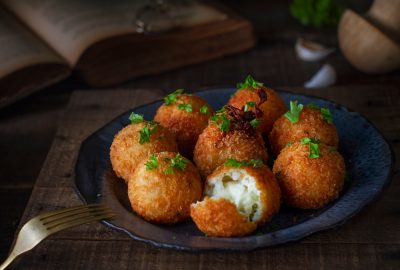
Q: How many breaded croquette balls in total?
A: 8